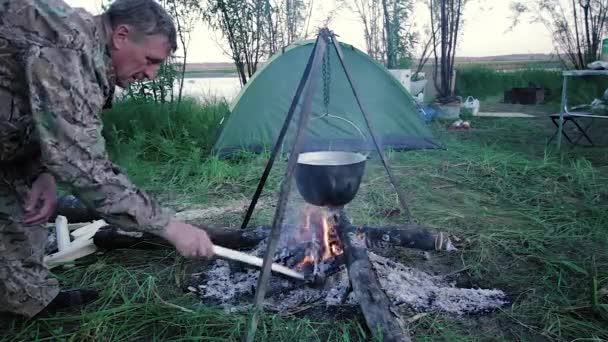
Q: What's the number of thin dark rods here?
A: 3